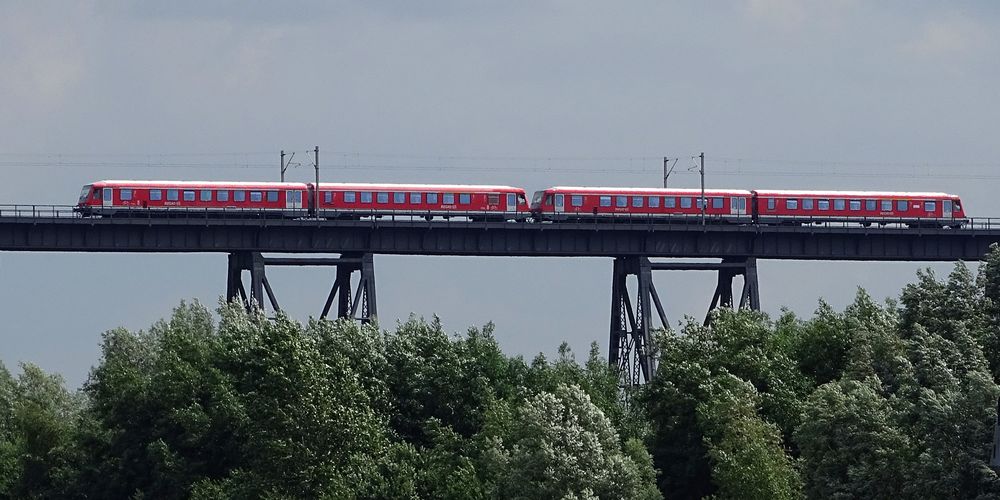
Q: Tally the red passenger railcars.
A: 4